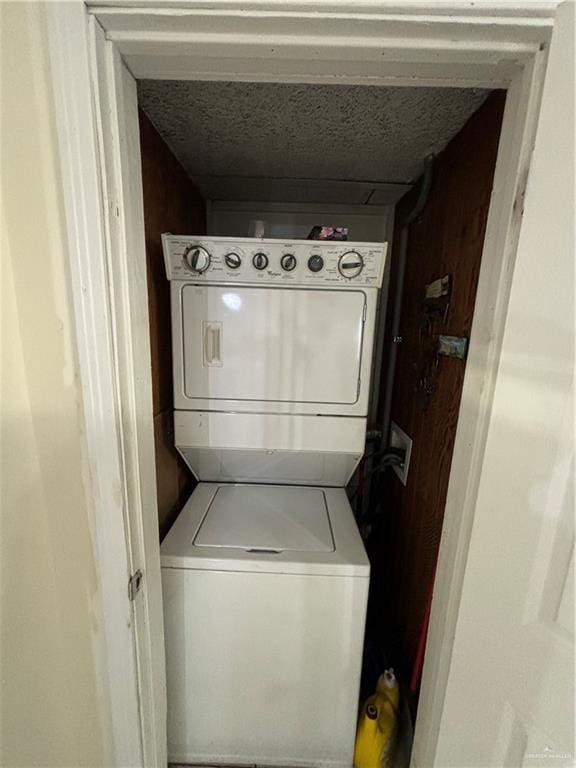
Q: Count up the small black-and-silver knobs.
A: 3